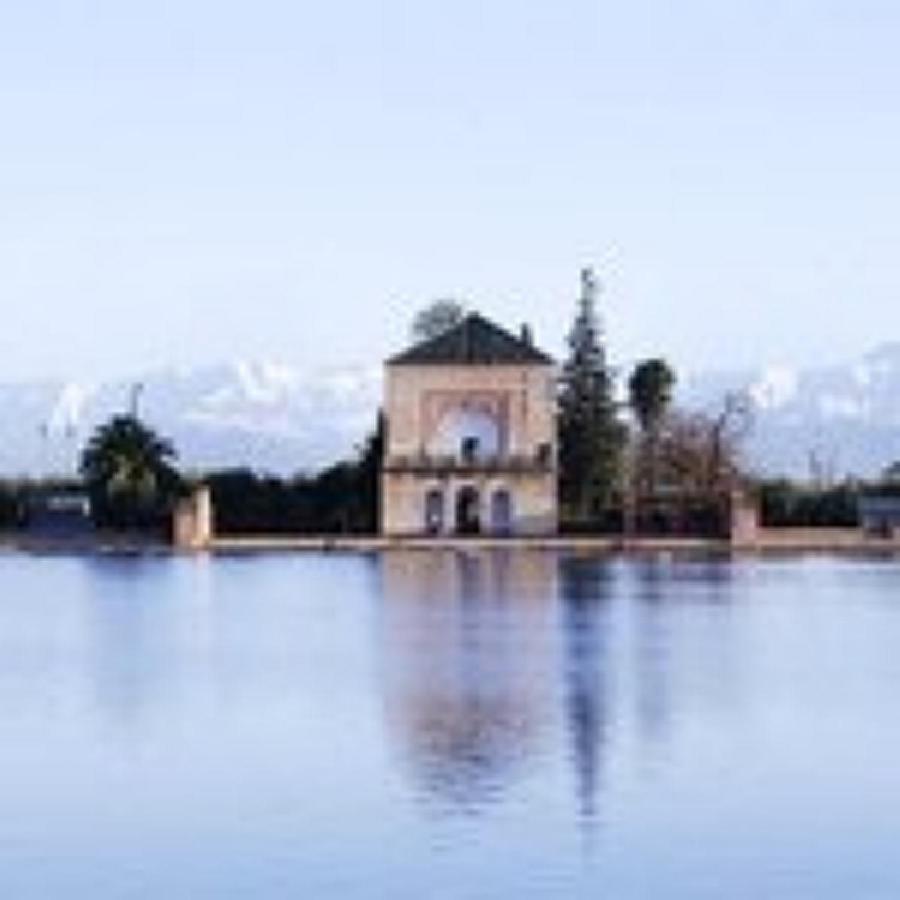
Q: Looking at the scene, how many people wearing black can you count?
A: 0